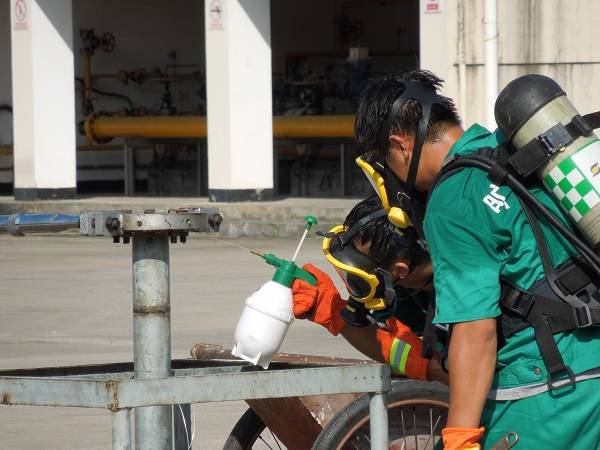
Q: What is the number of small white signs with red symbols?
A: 3